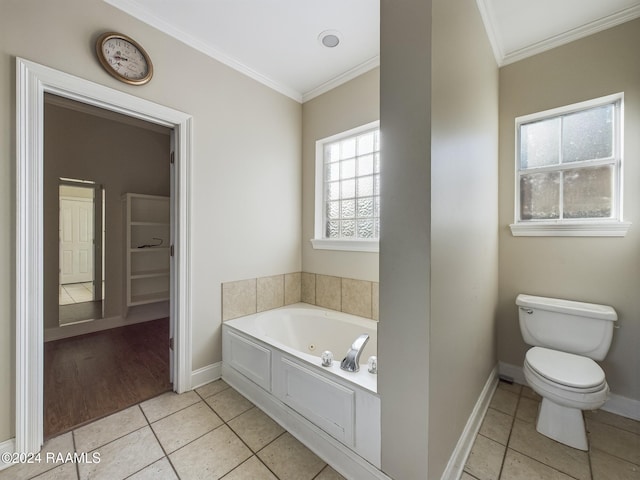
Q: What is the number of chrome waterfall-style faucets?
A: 1